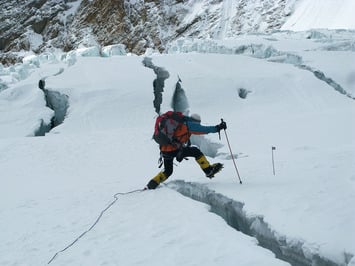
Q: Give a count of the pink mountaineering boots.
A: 0